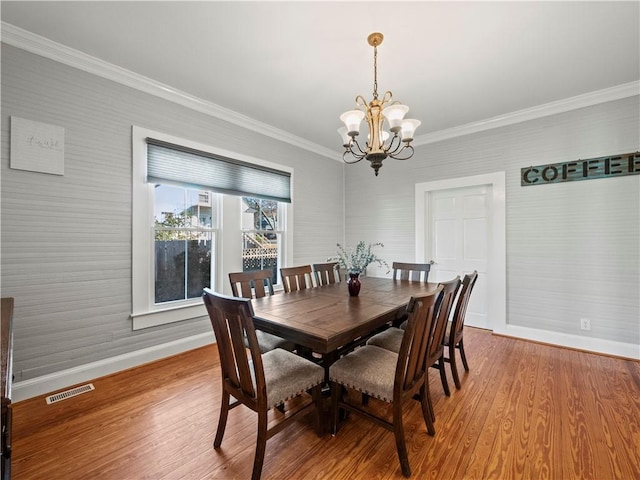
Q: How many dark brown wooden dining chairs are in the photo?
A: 8